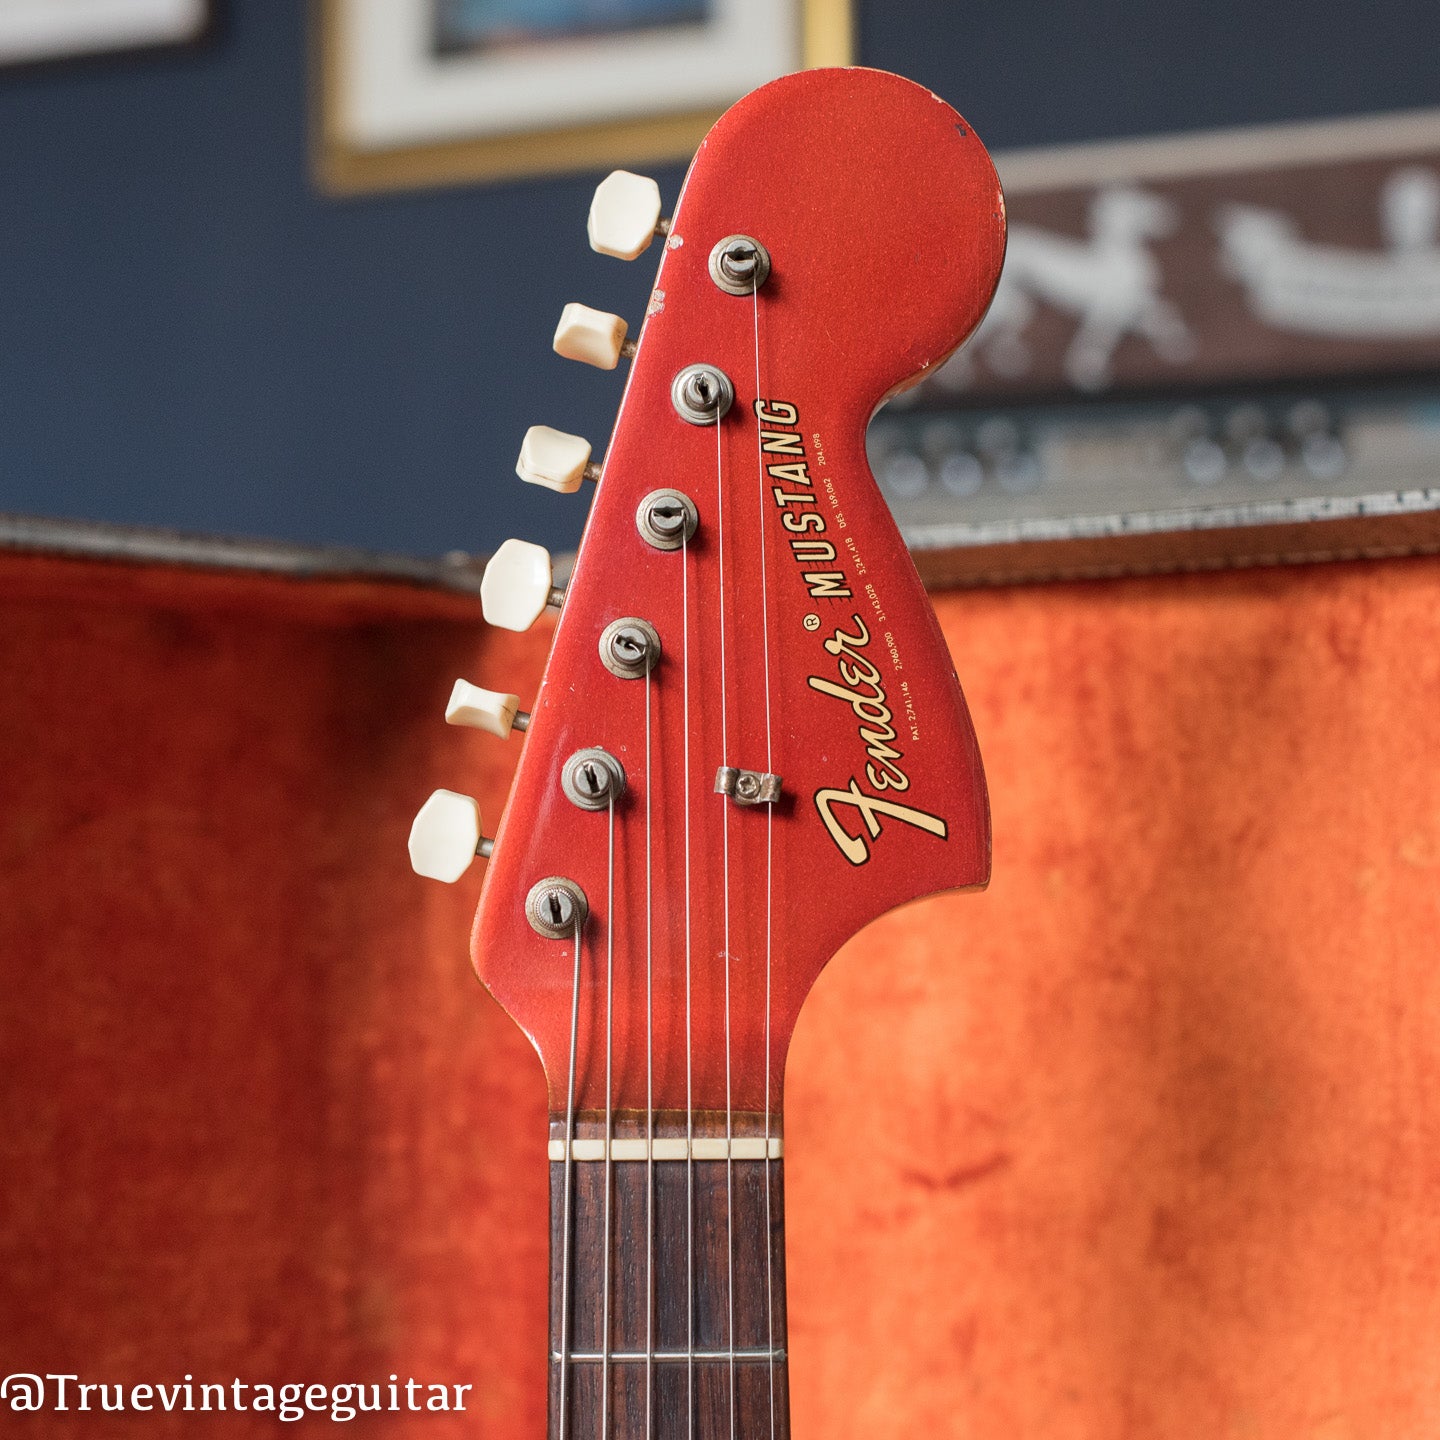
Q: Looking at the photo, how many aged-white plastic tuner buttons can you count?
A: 6